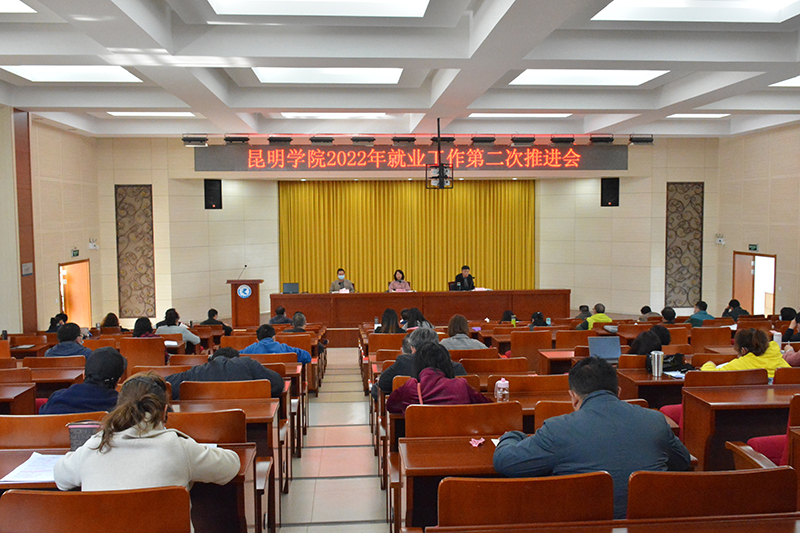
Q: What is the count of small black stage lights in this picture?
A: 12